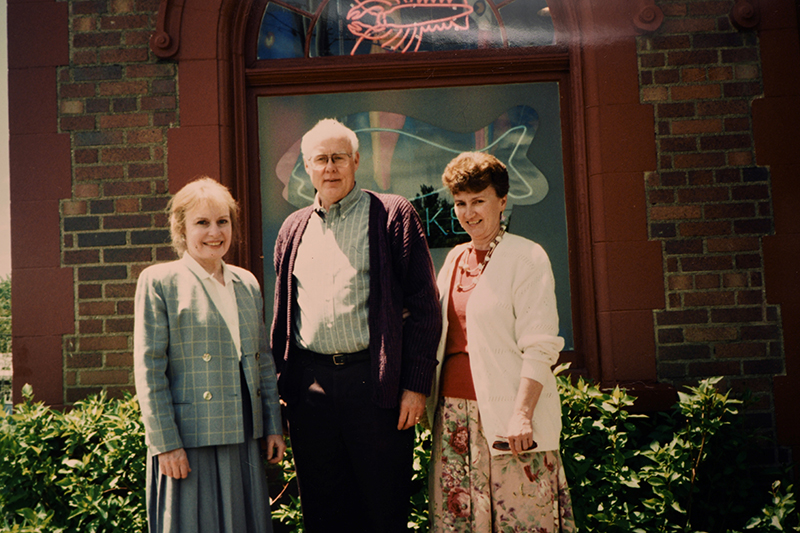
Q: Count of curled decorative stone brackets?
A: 3